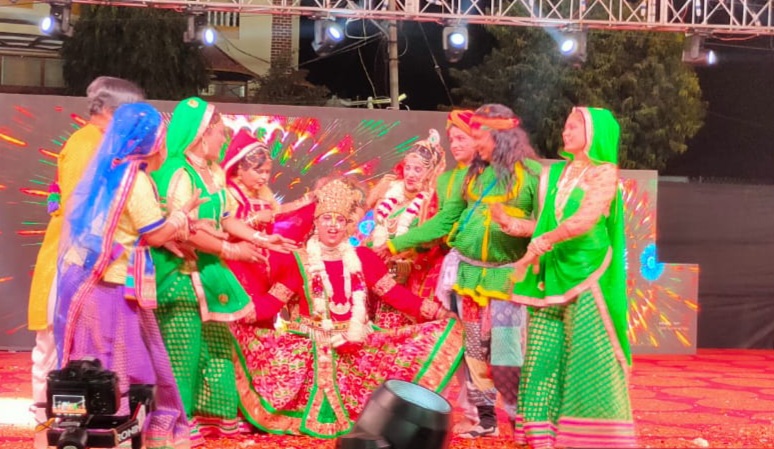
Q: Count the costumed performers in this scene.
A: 9